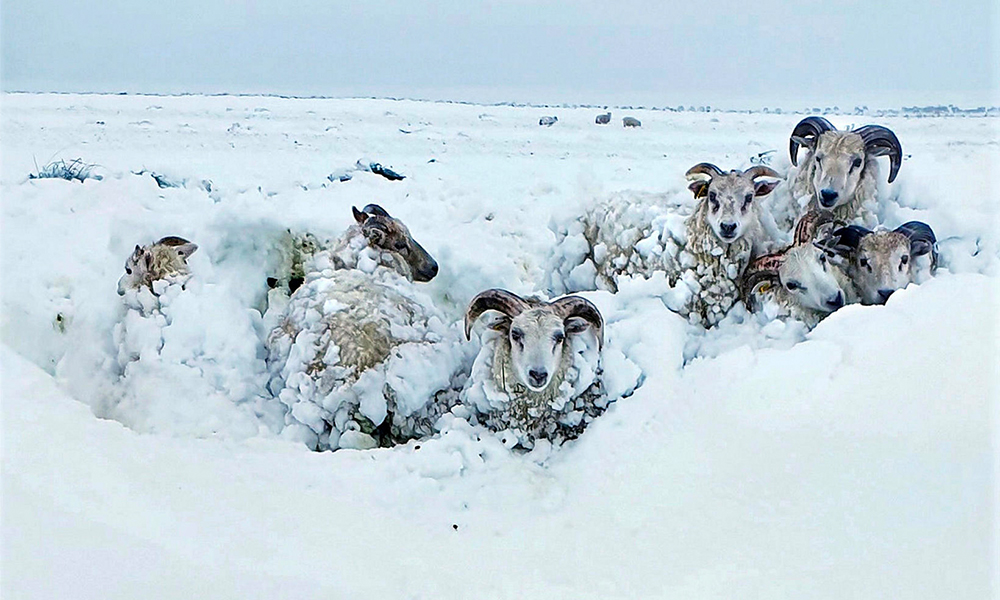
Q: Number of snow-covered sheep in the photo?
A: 7